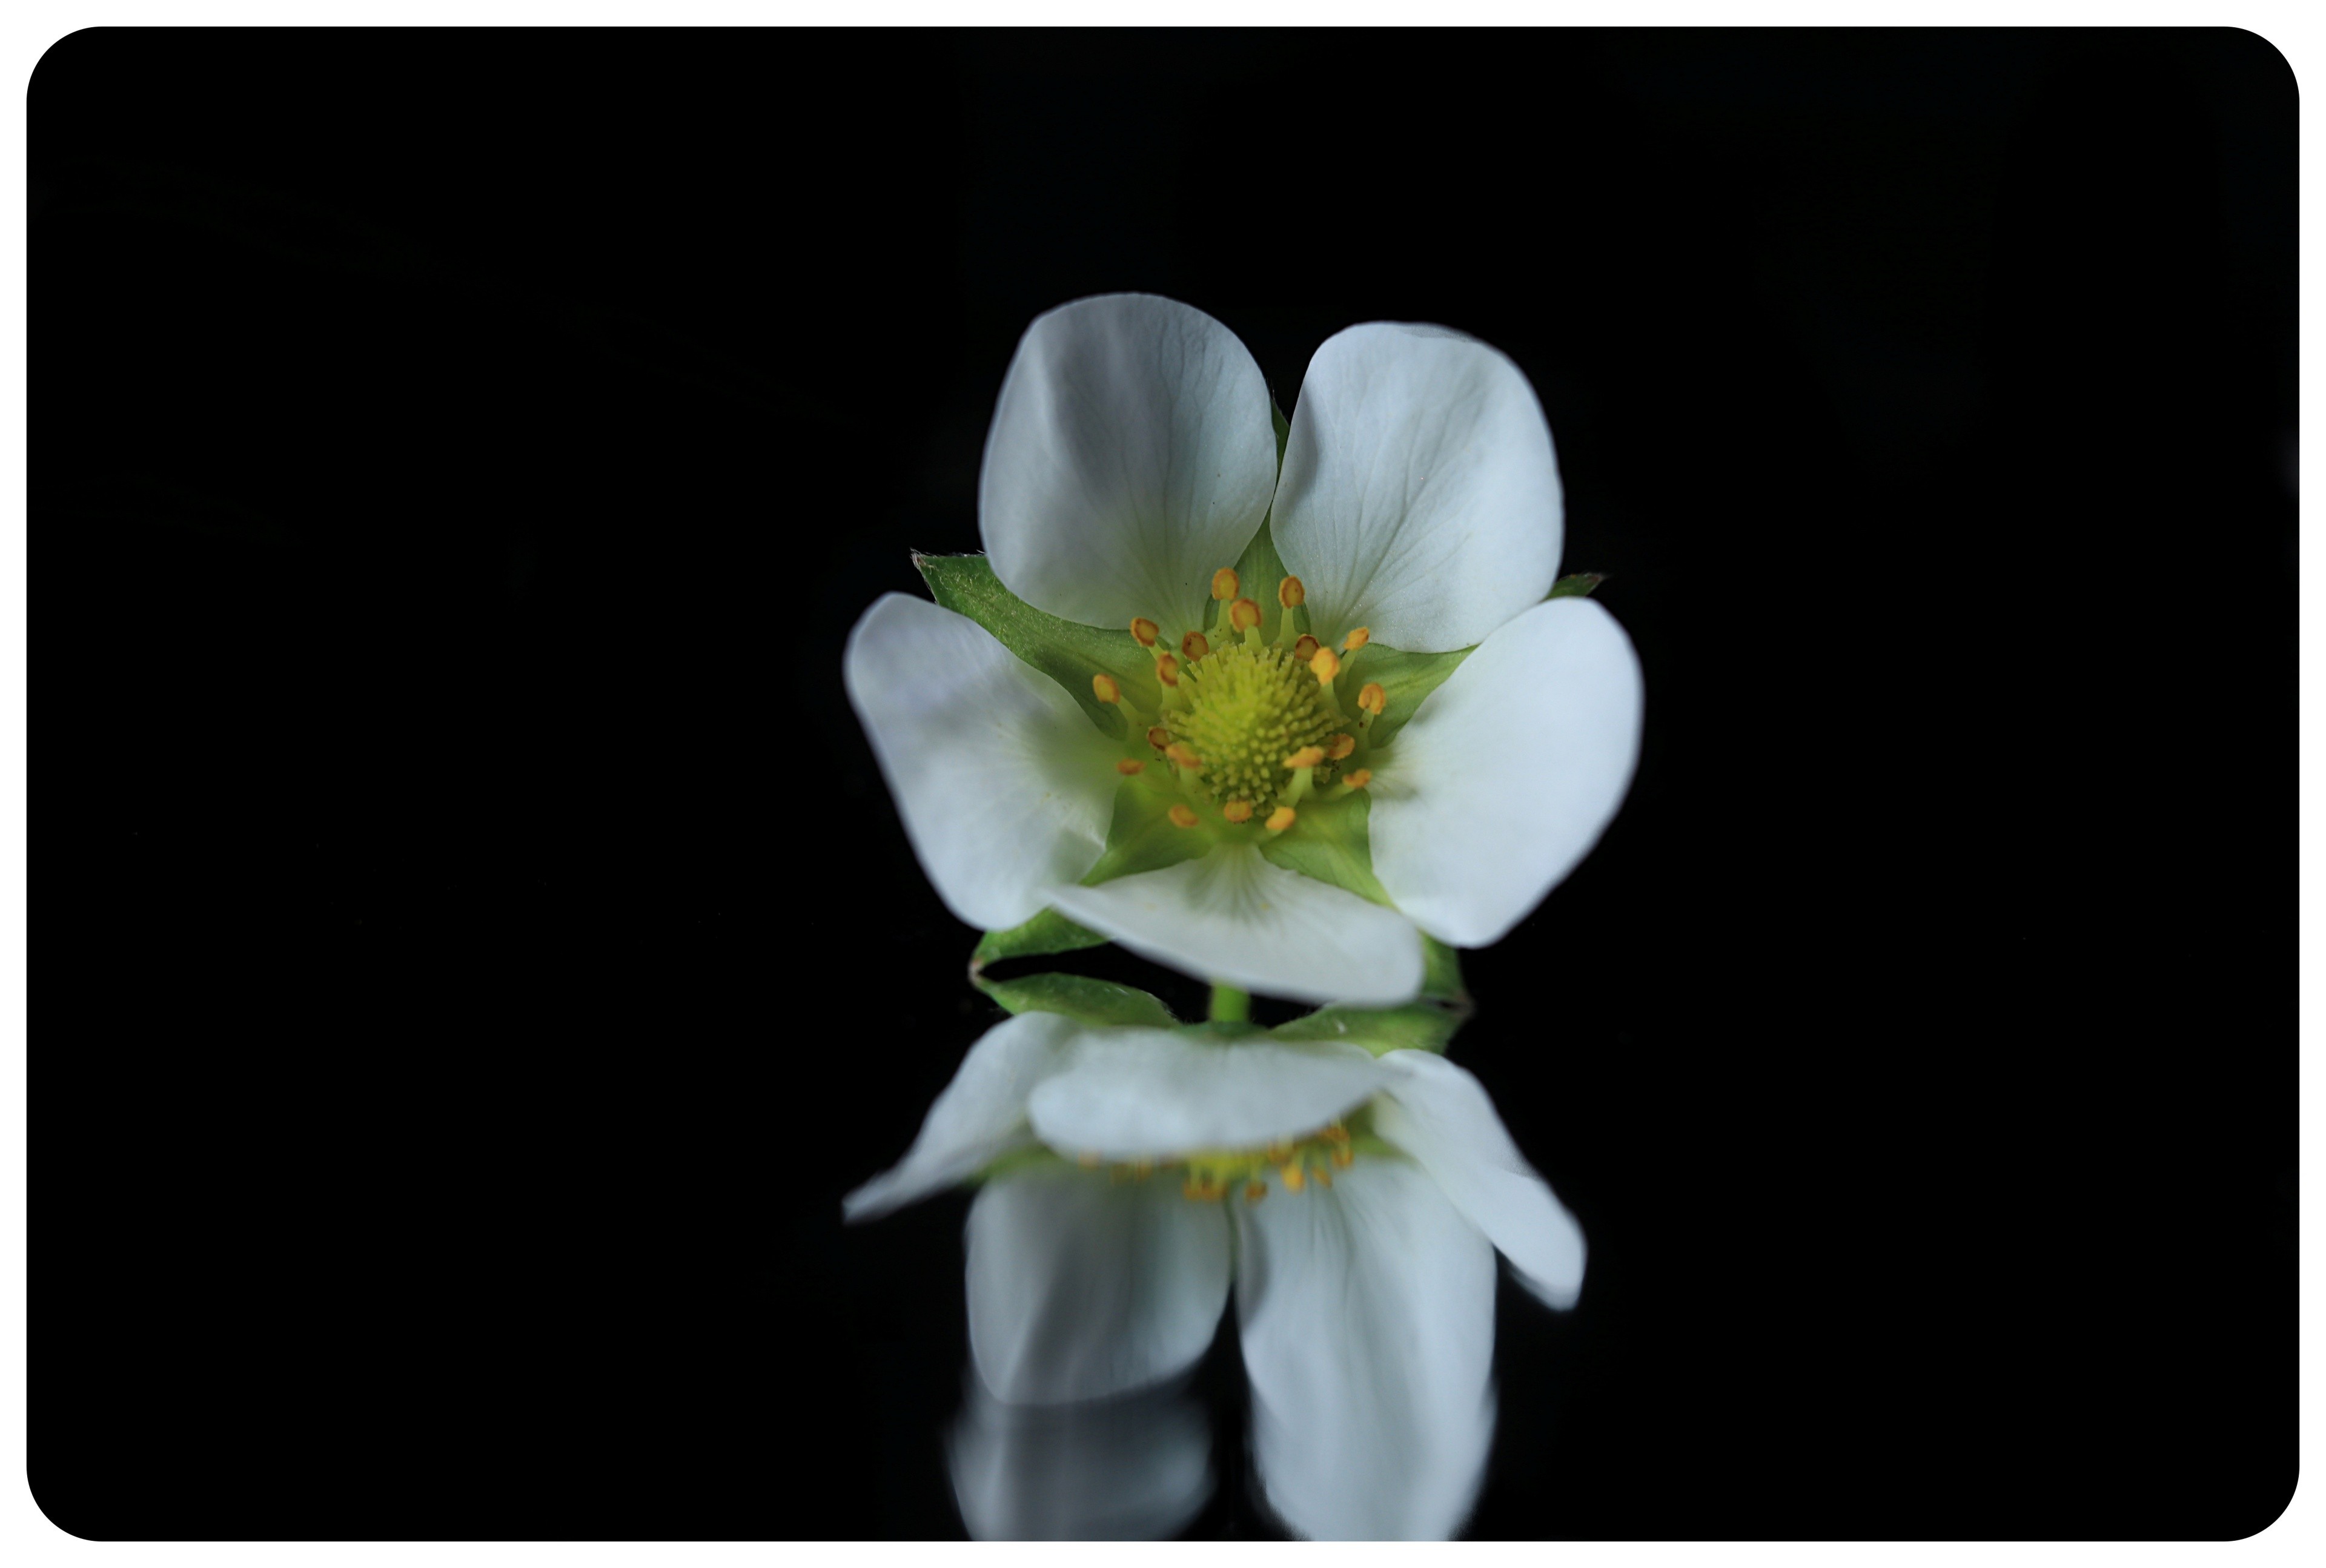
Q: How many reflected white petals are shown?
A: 5